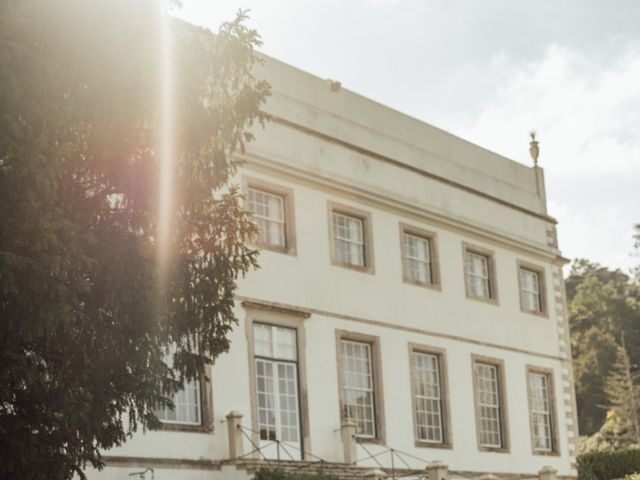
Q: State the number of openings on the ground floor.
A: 6